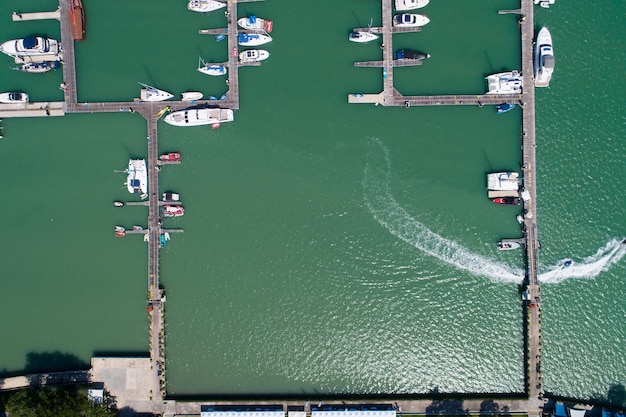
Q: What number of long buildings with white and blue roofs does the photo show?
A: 2